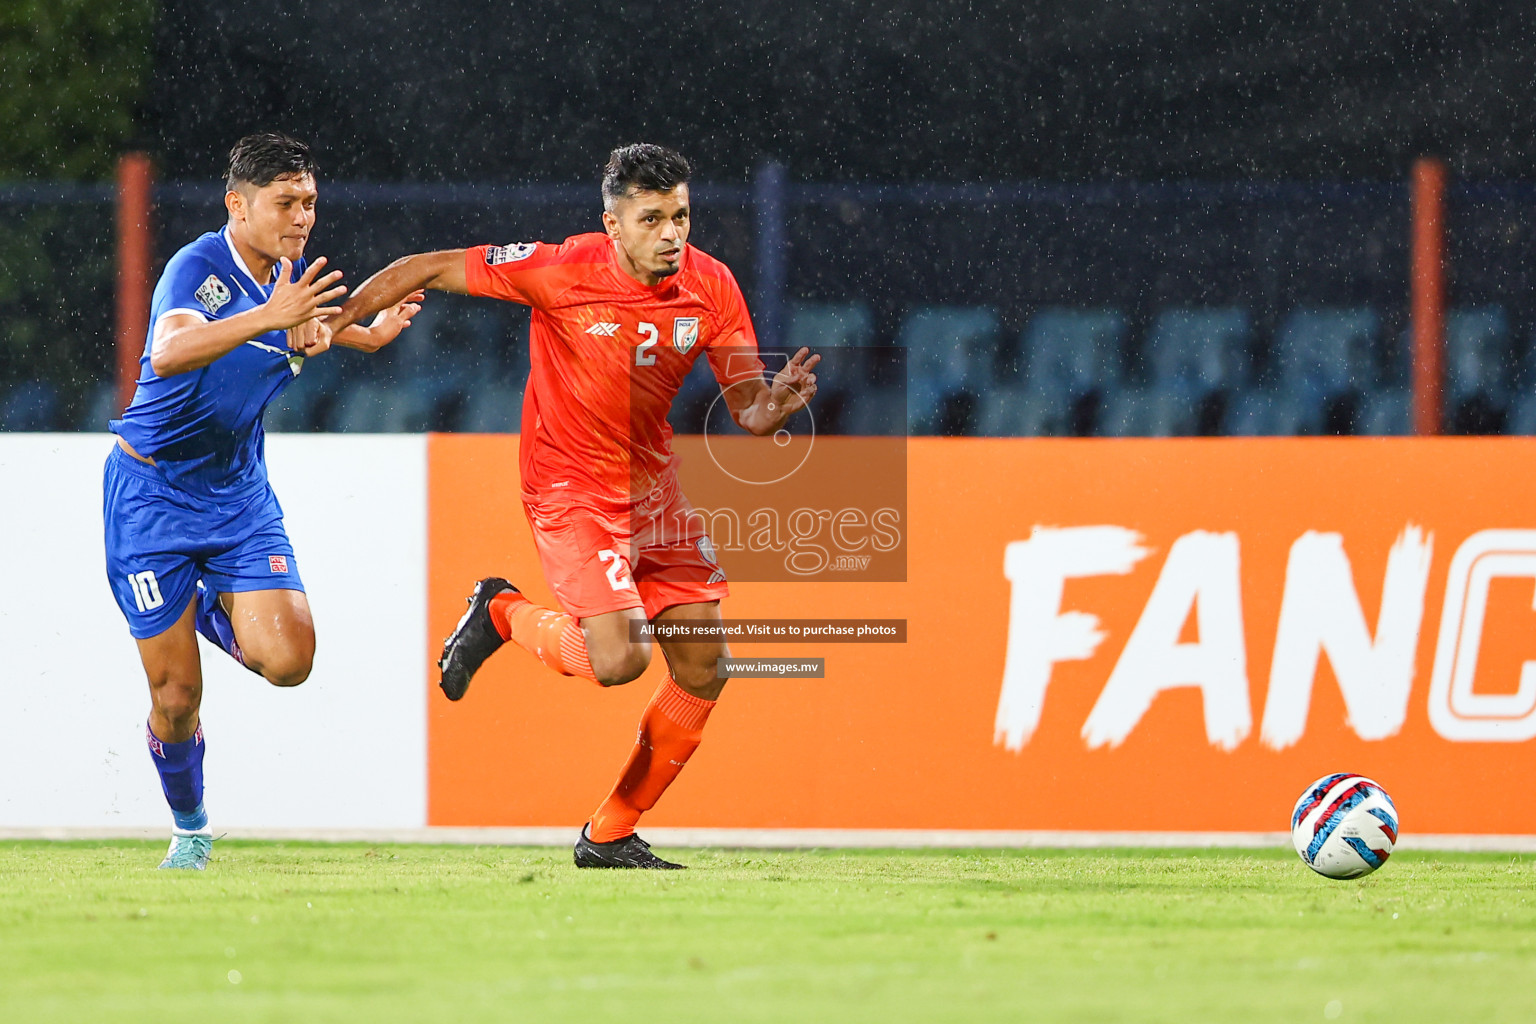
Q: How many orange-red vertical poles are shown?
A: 2